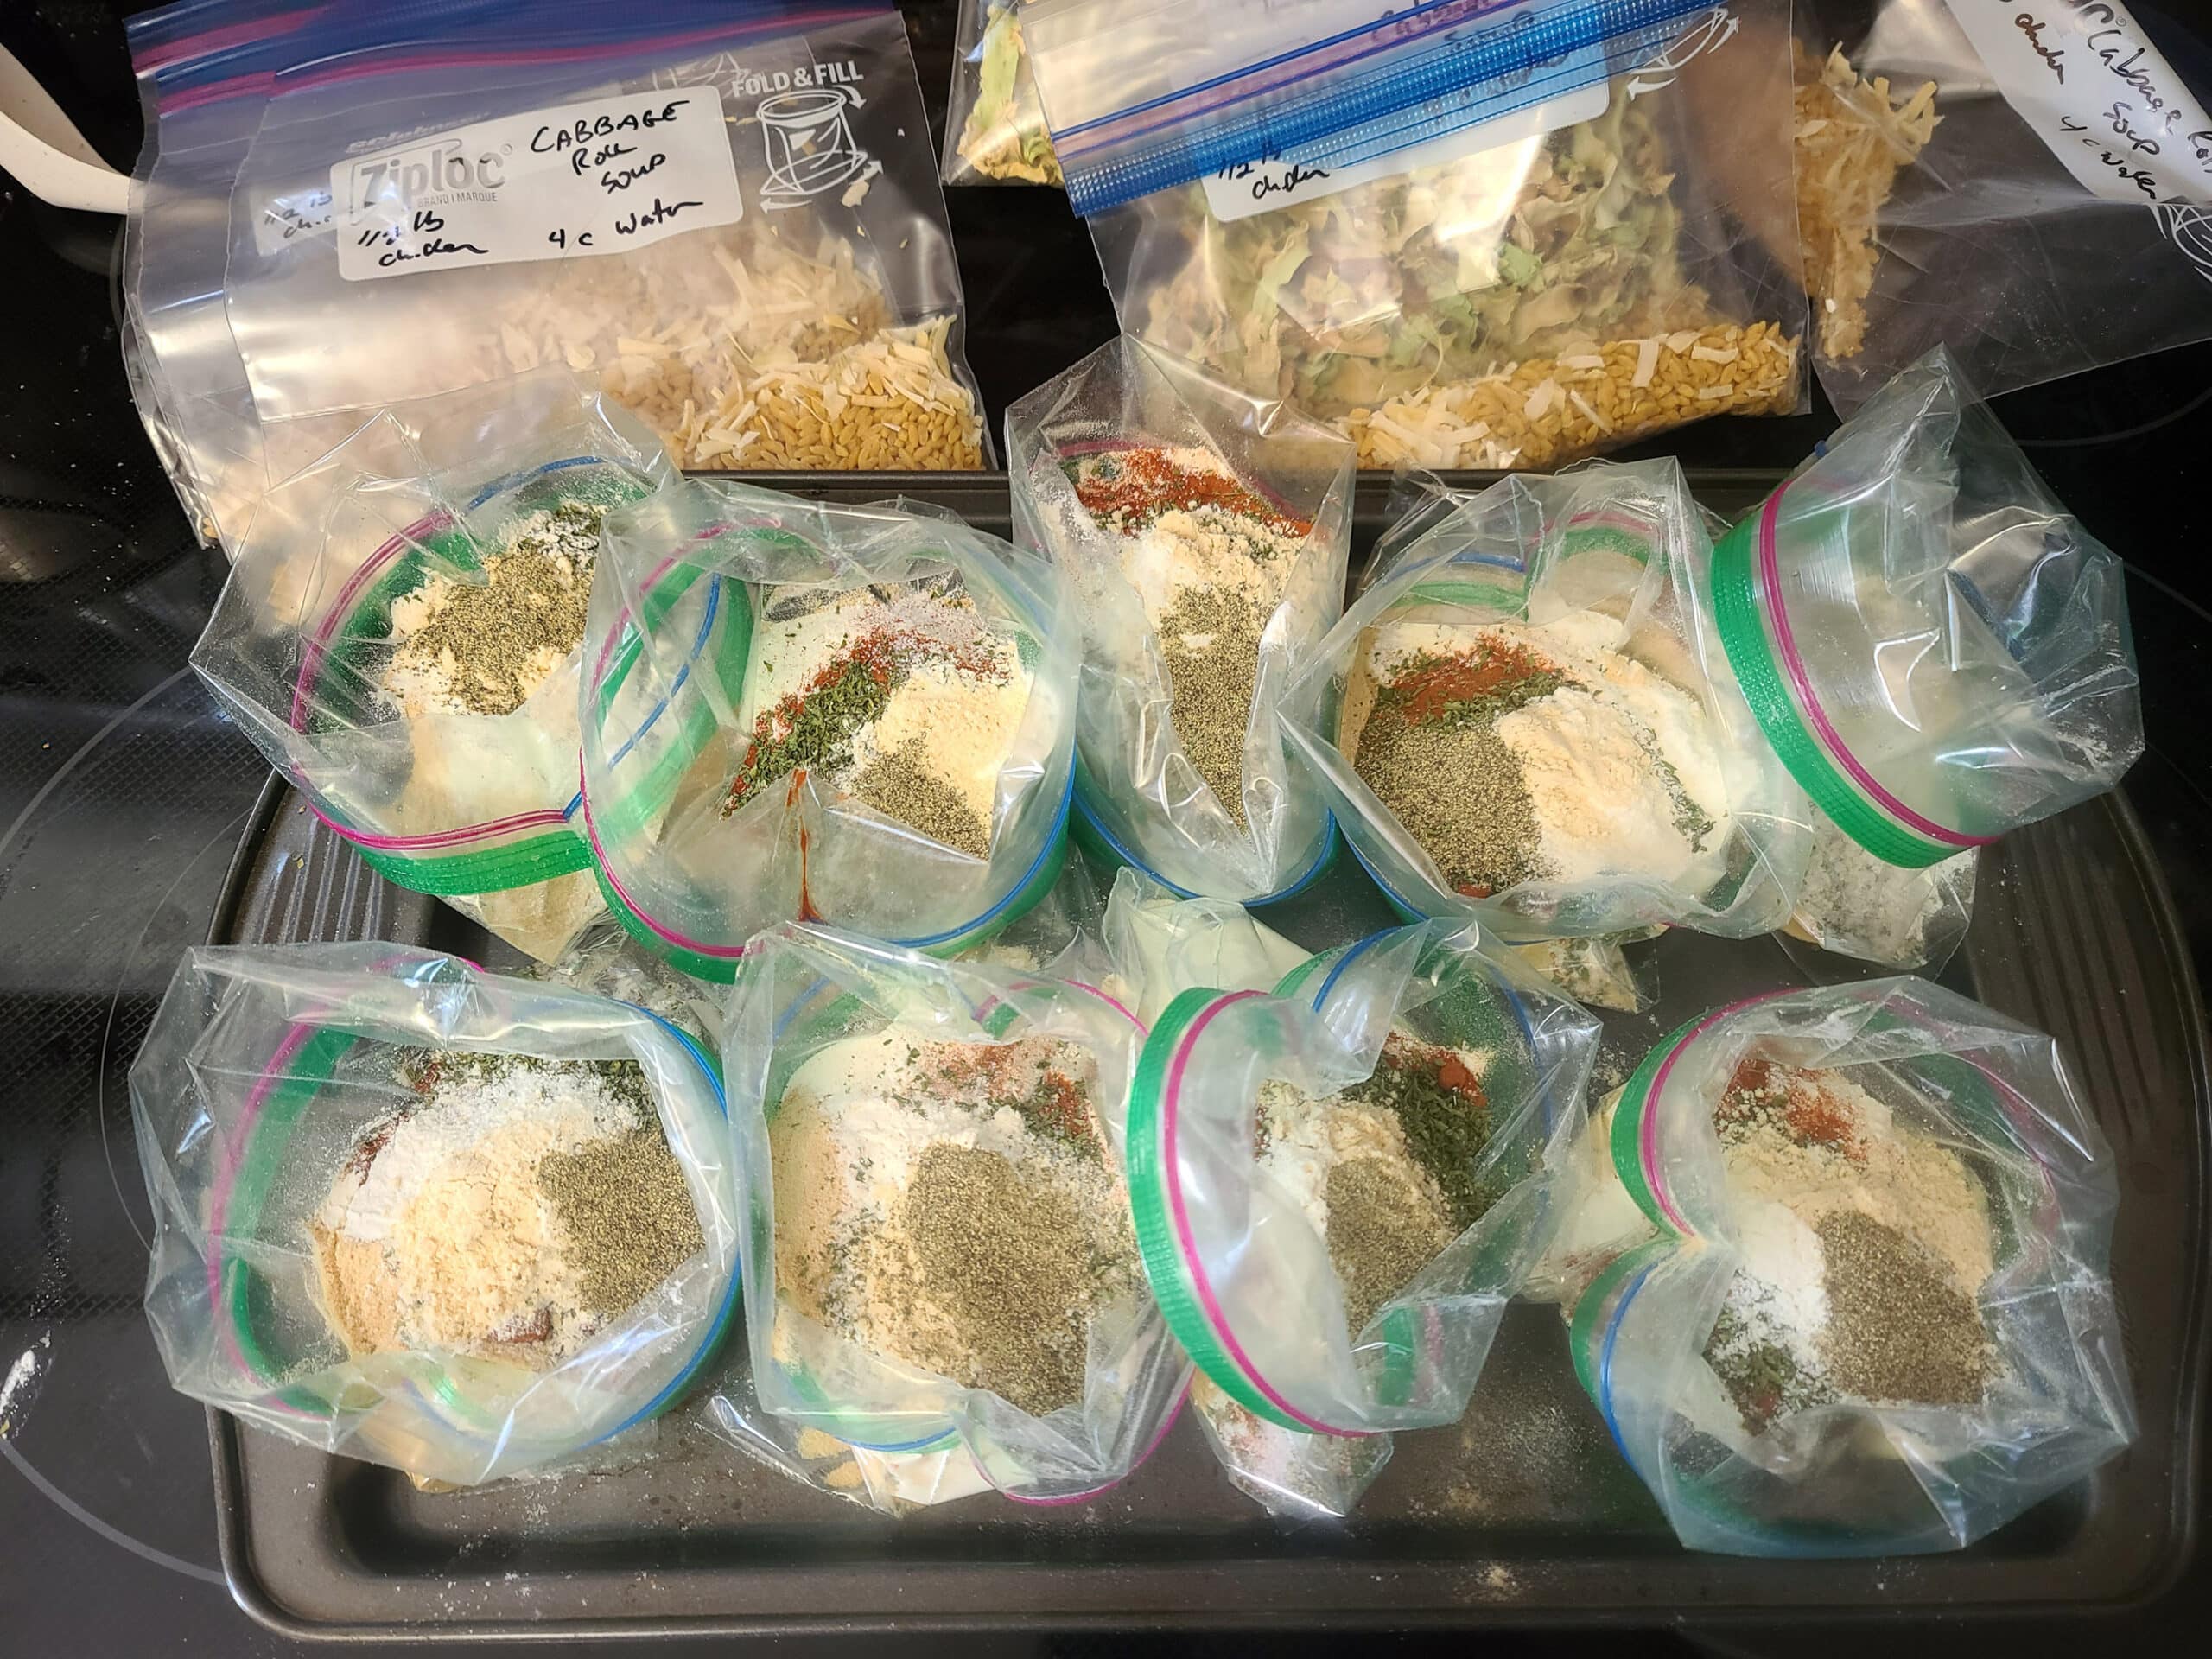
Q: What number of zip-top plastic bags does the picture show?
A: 15